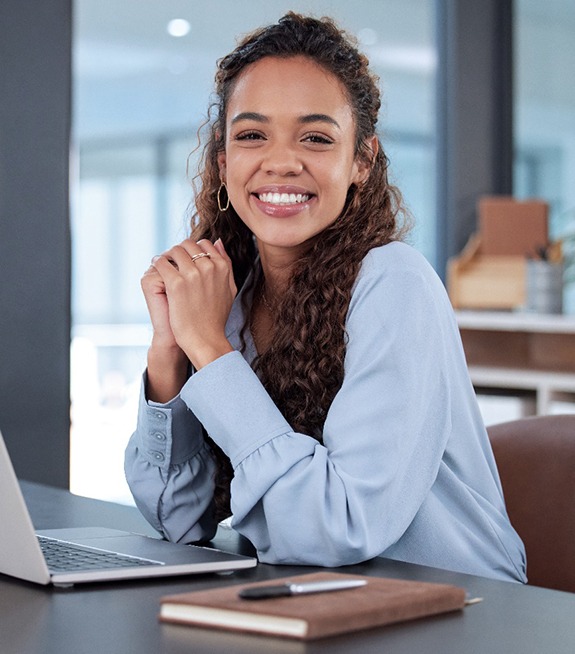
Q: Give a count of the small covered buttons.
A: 3